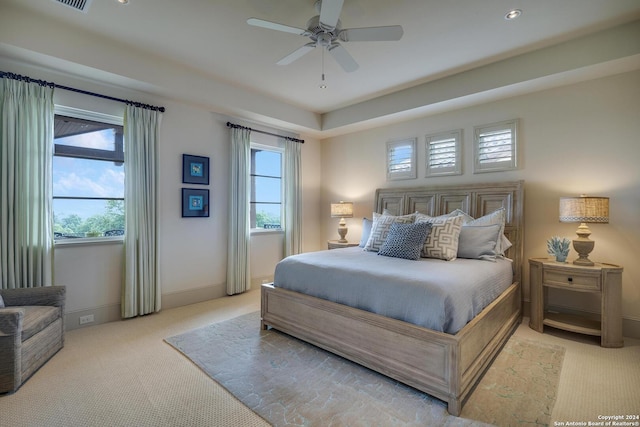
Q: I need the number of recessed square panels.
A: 4